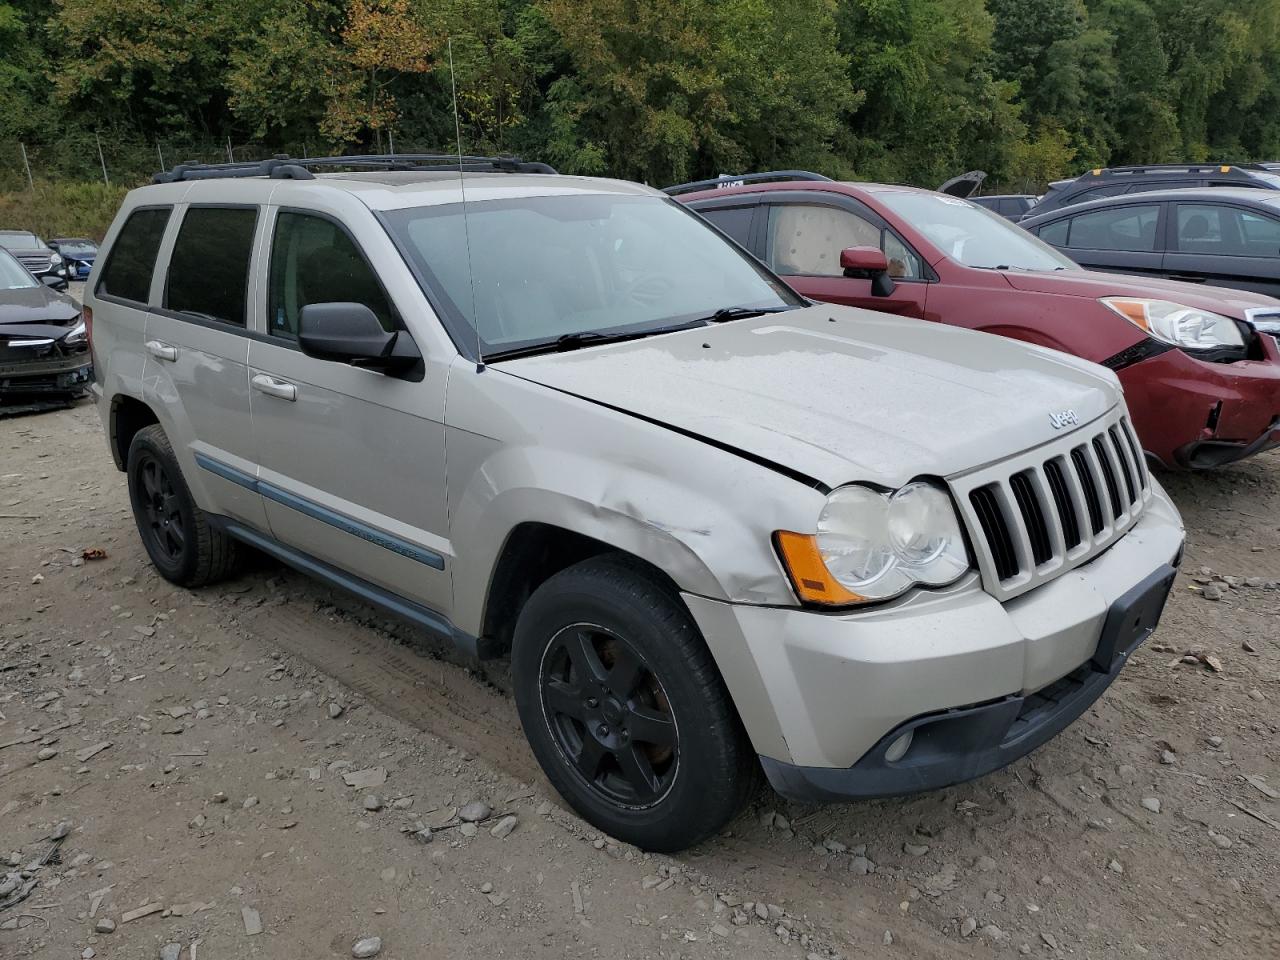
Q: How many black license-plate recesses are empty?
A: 1